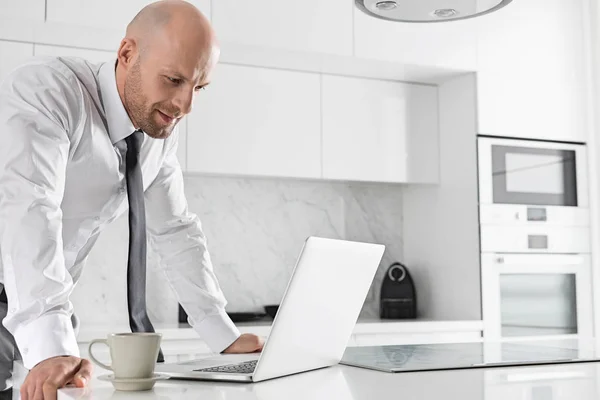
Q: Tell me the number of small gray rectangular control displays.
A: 2